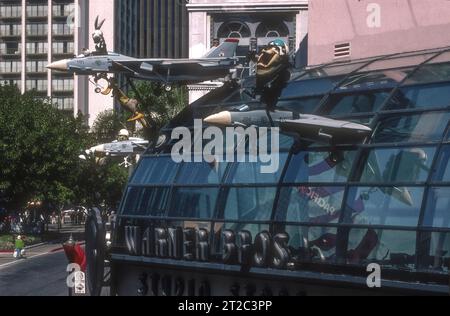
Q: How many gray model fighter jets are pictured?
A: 3